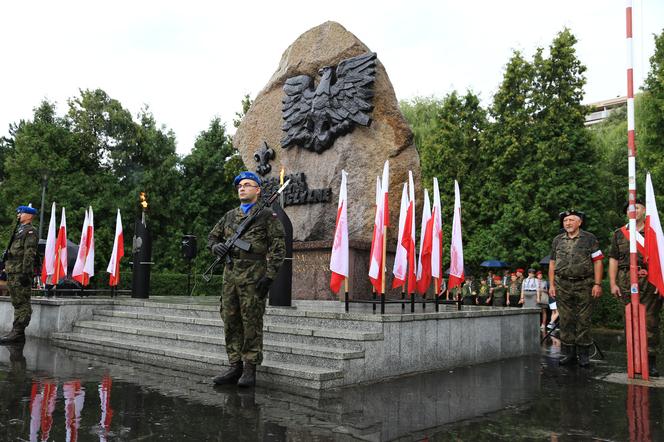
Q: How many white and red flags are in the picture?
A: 14